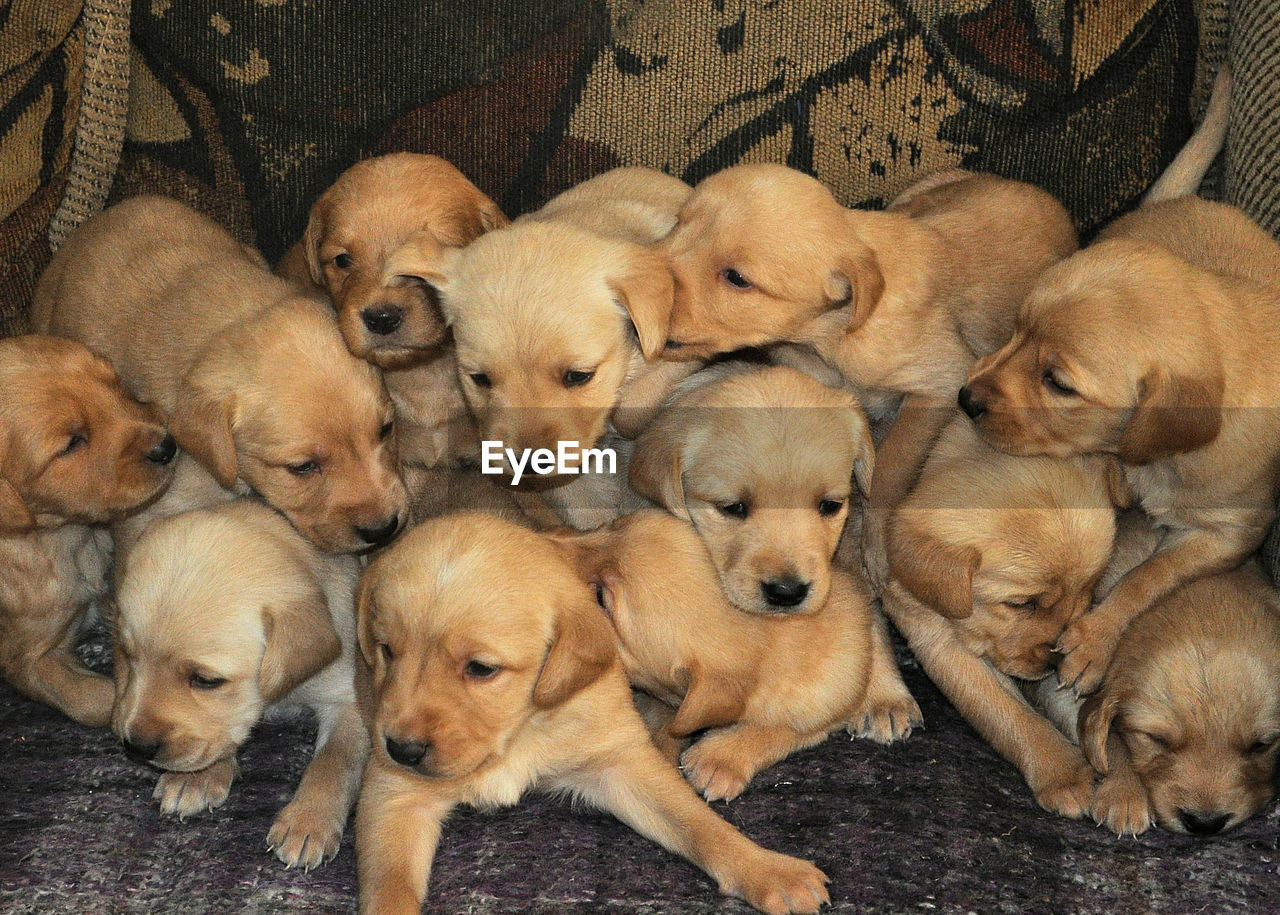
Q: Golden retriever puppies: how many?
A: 12